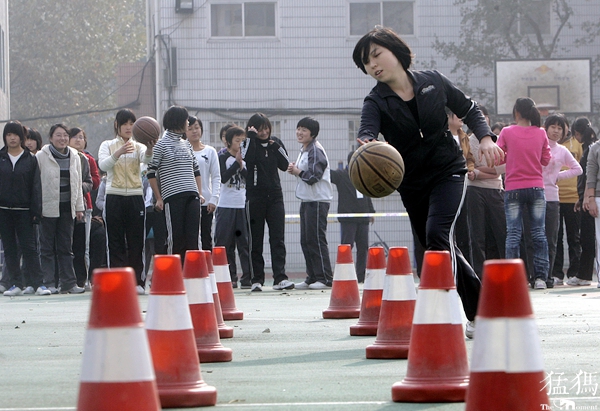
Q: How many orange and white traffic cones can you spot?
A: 10